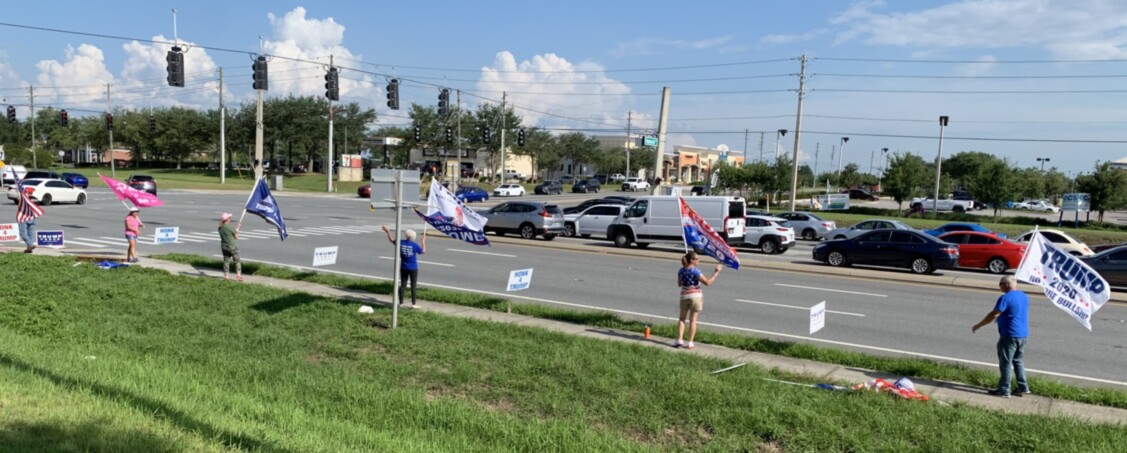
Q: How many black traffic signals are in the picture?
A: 13